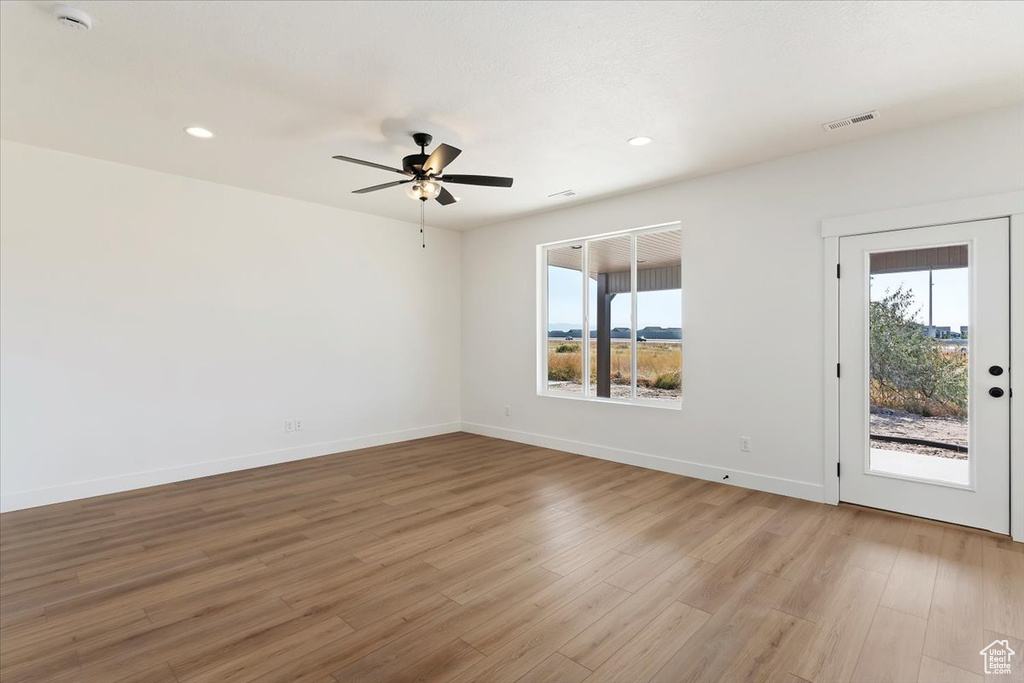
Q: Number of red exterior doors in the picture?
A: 0